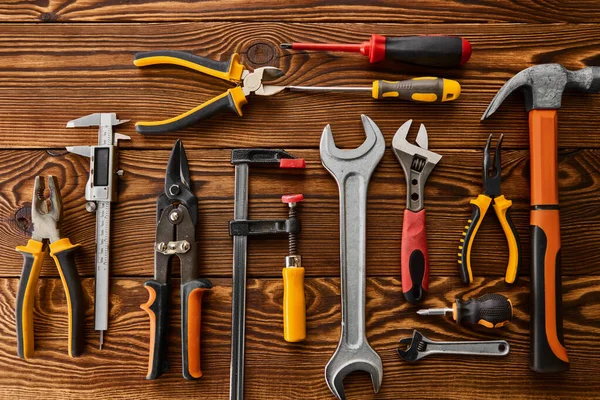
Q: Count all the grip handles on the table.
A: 14